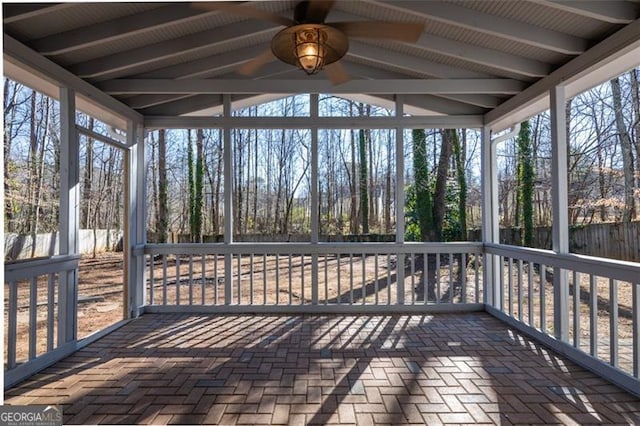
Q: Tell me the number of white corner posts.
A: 2